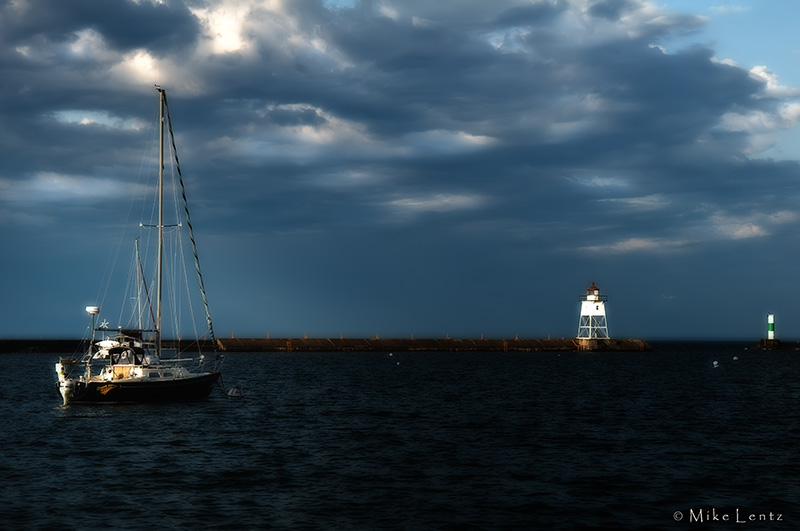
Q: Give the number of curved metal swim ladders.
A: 0